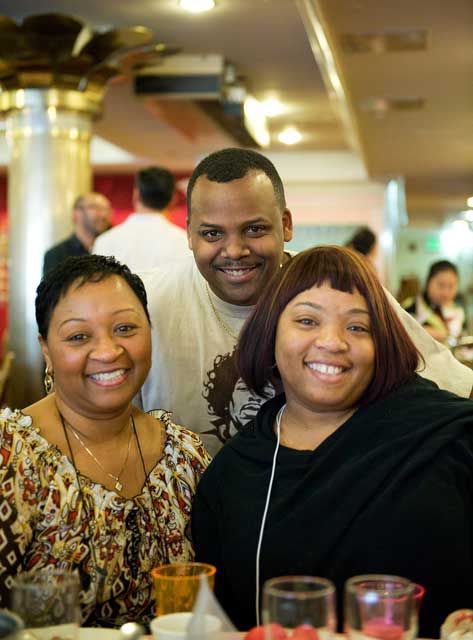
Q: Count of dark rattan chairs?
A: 0